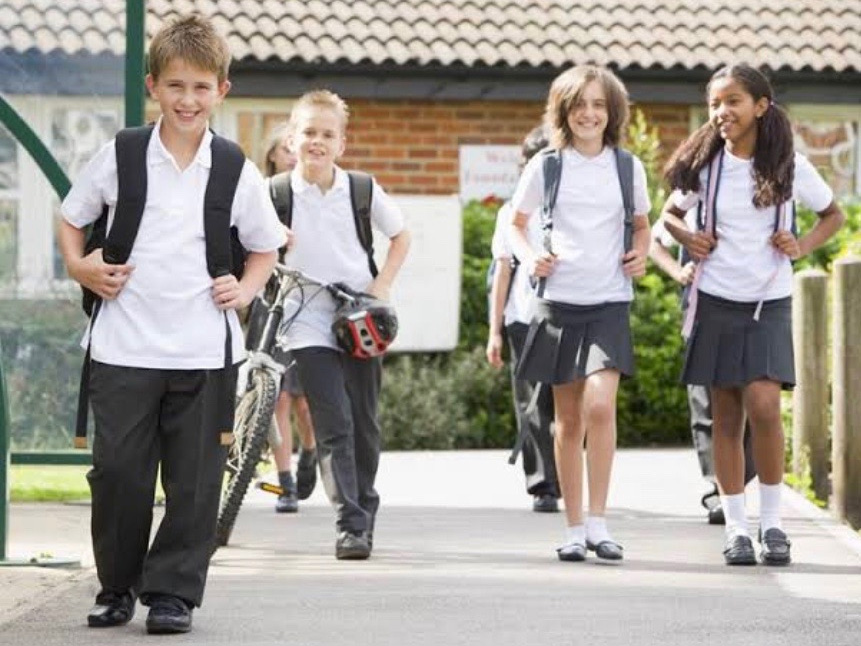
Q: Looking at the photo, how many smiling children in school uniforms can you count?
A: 4